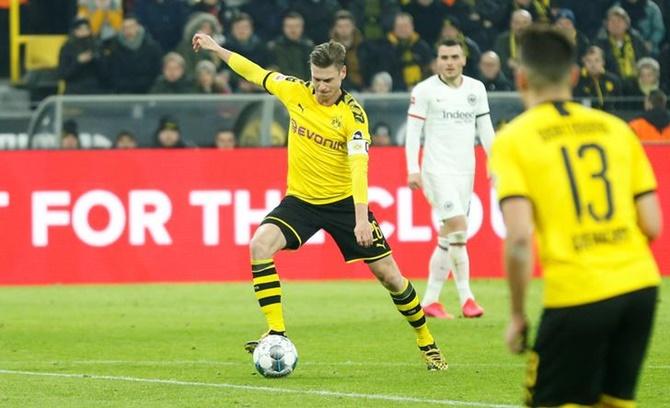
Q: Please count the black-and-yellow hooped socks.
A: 2